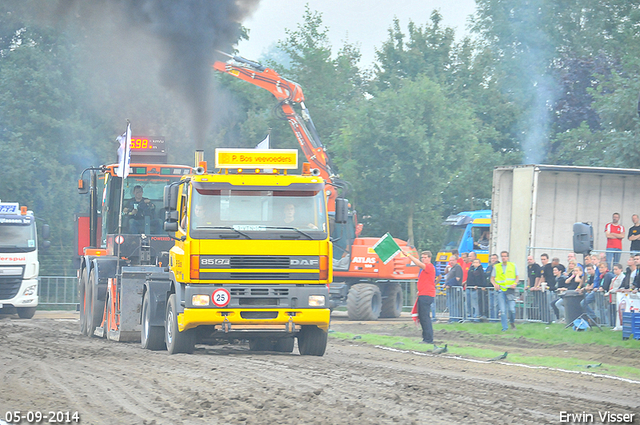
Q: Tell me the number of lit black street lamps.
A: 0